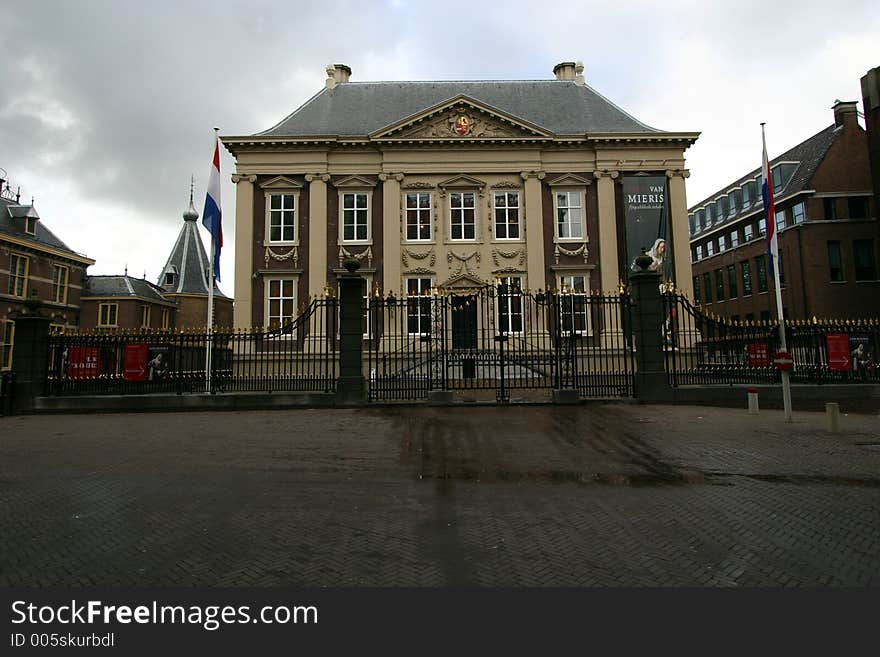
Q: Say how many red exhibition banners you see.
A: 4